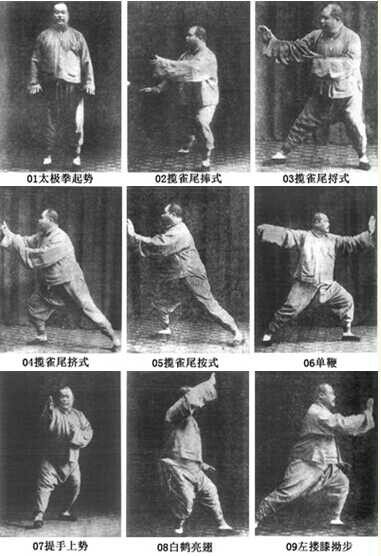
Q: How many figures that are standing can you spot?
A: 9